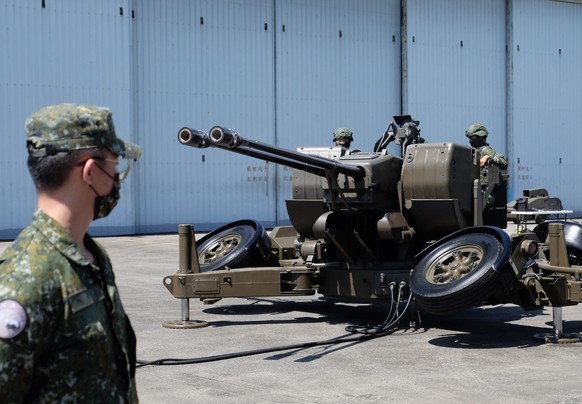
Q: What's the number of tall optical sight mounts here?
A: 1